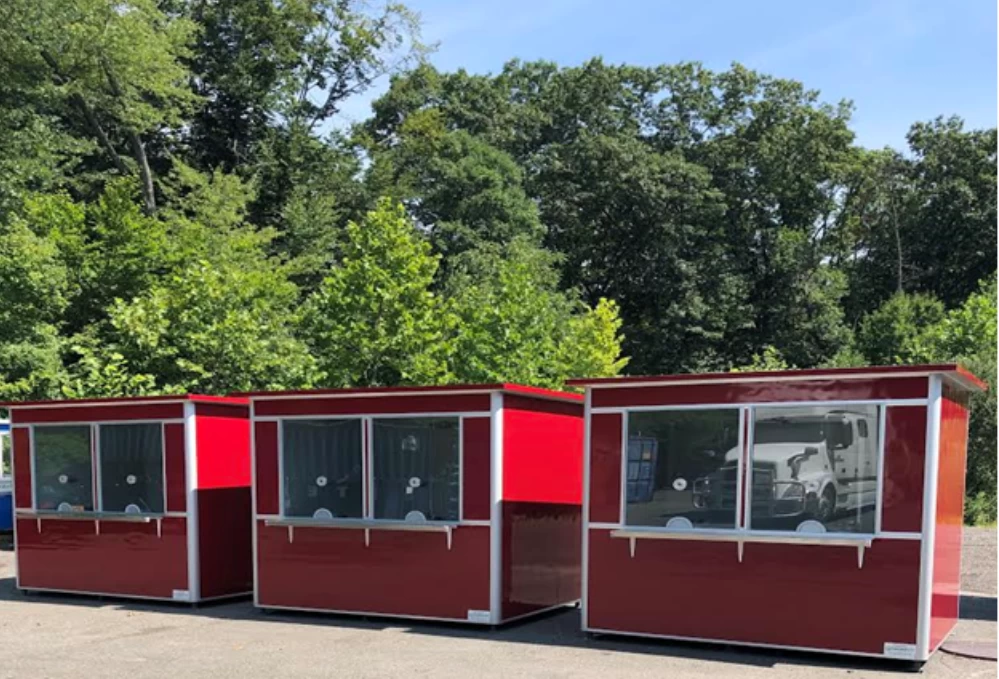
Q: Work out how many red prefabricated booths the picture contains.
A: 3